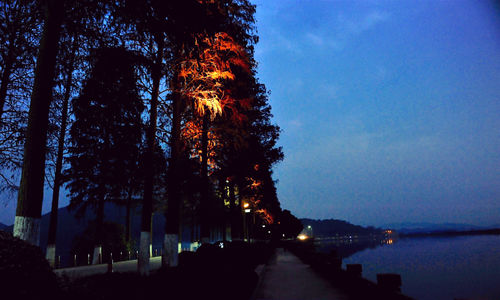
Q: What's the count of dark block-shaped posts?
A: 2